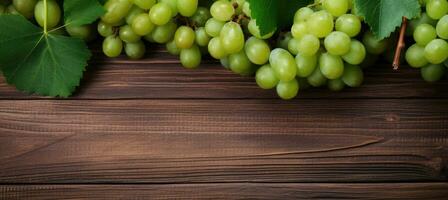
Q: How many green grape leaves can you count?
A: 4